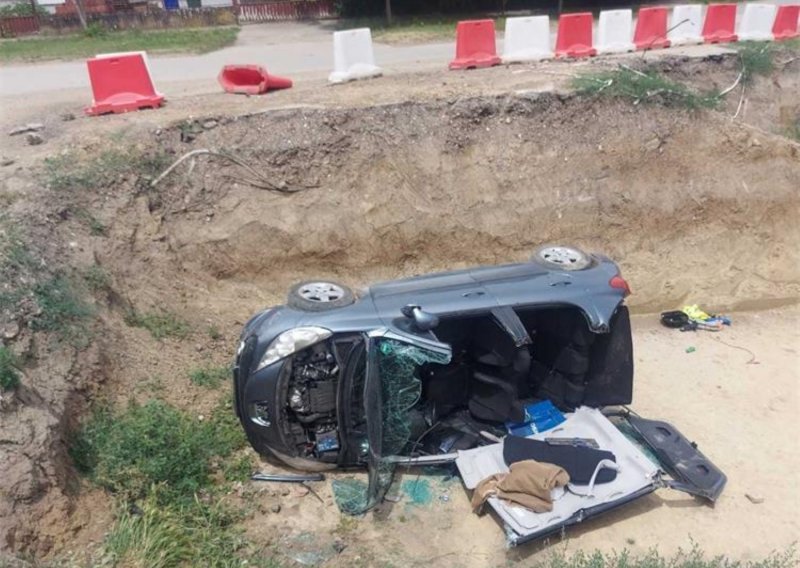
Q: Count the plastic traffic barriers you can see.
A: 13